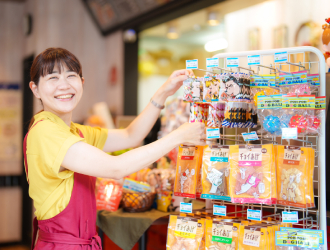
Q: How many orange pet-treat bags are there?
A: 7